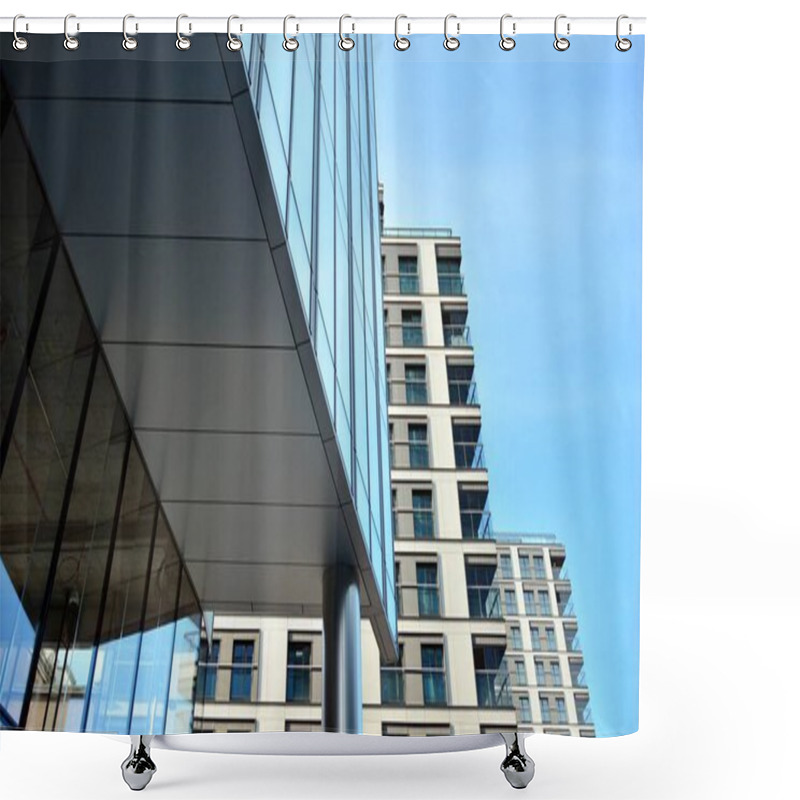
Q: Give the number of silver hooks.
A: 12